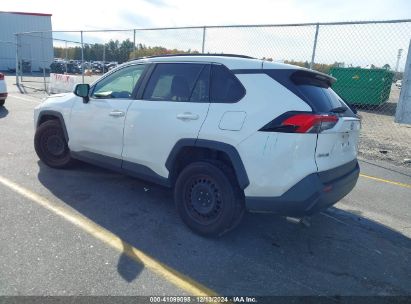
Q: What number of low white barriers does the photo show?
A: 1